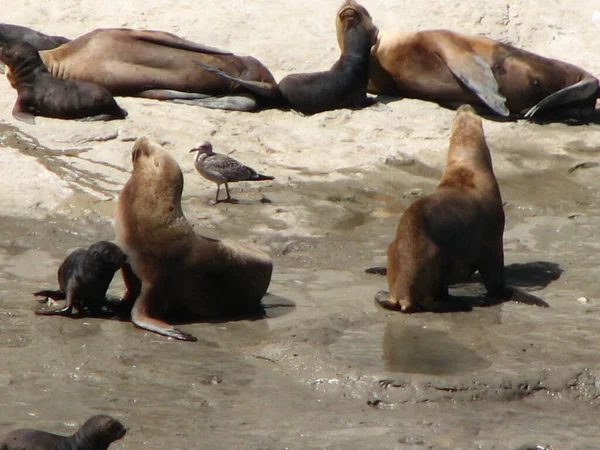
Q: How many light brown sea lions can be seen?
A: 4